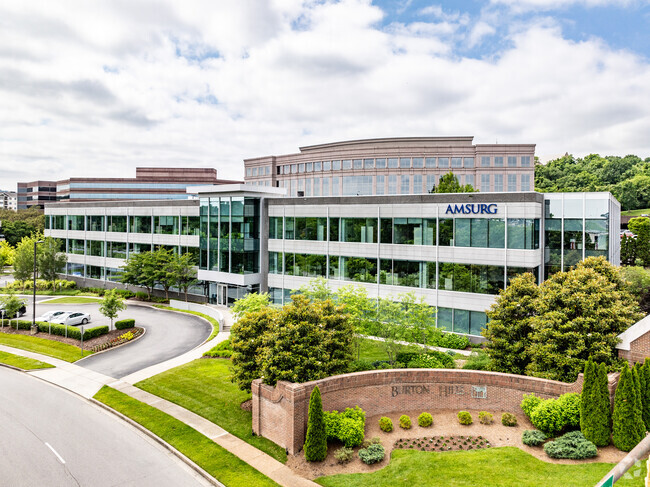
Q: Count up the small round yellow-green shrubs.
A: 6